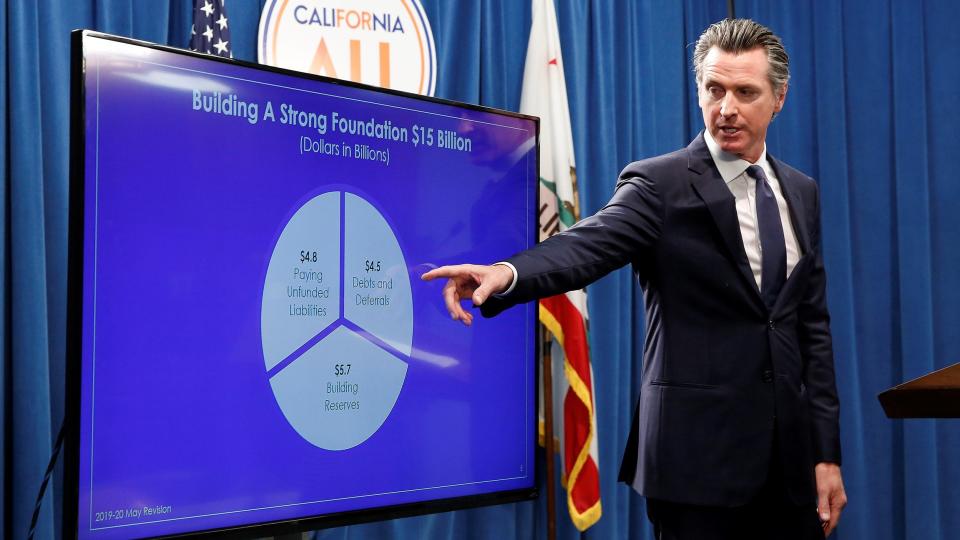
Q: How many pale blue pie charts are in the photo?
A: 1